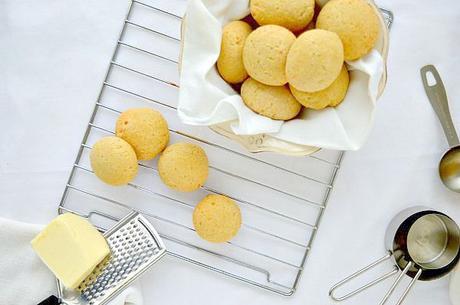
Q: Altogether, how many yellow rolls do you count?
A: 11